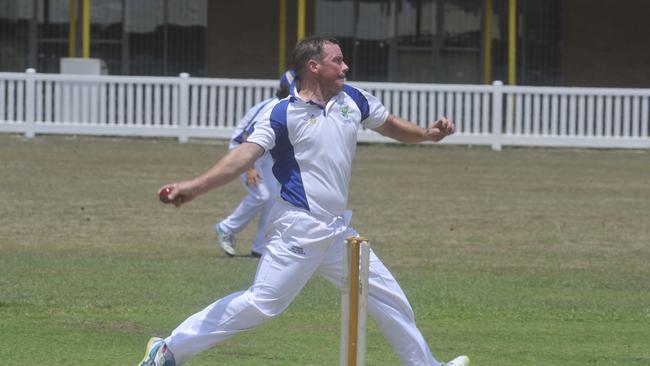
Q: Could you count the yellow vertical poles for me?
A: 6